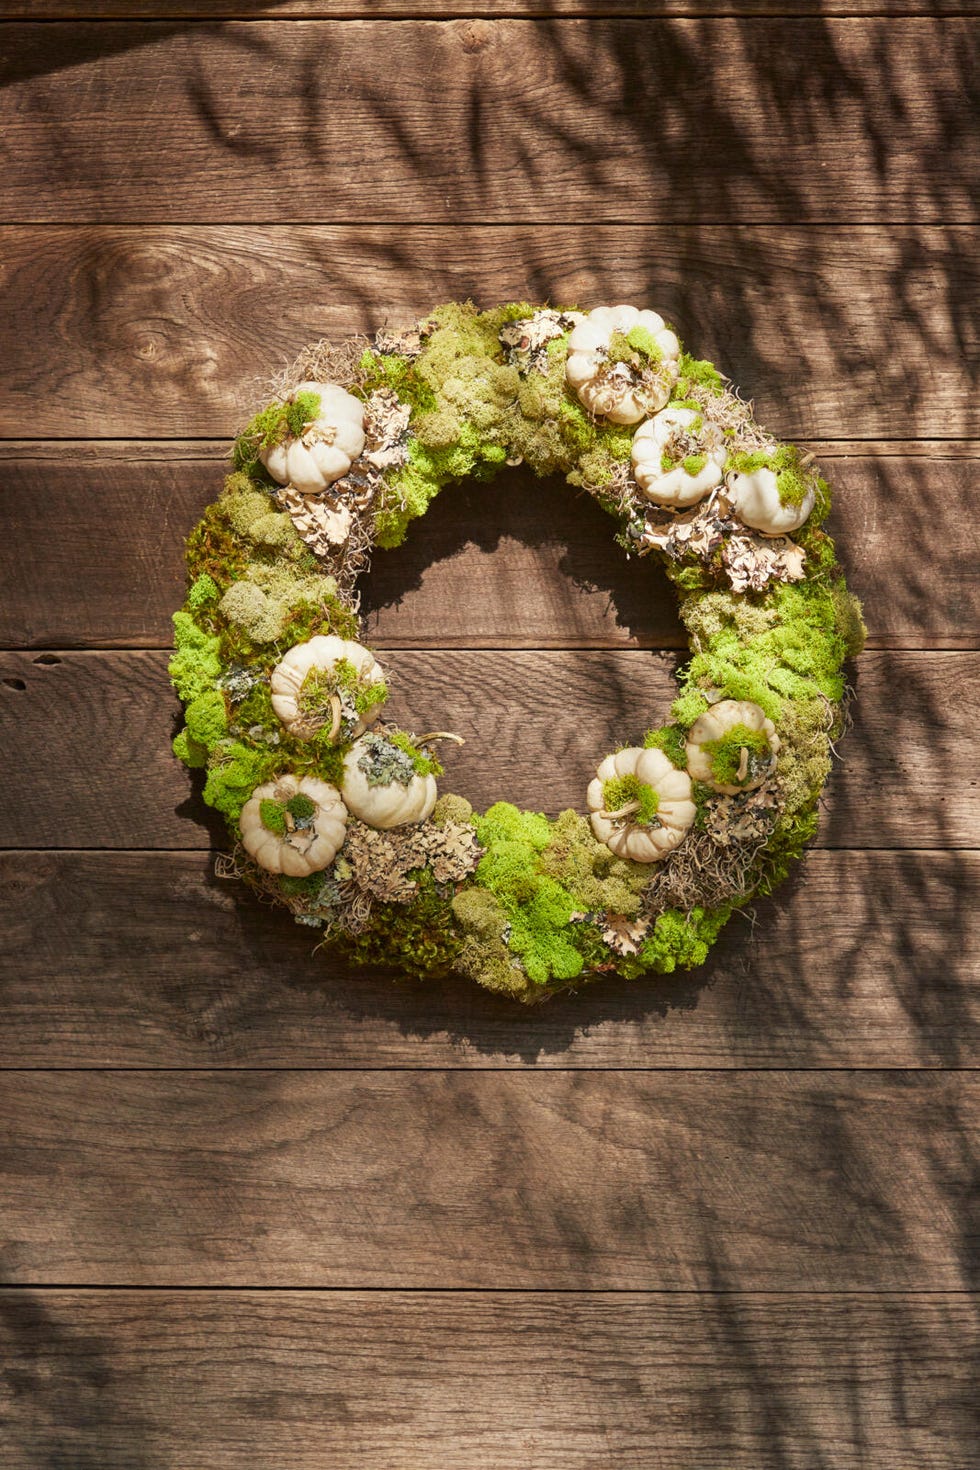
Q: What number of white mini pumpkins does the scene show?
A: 9